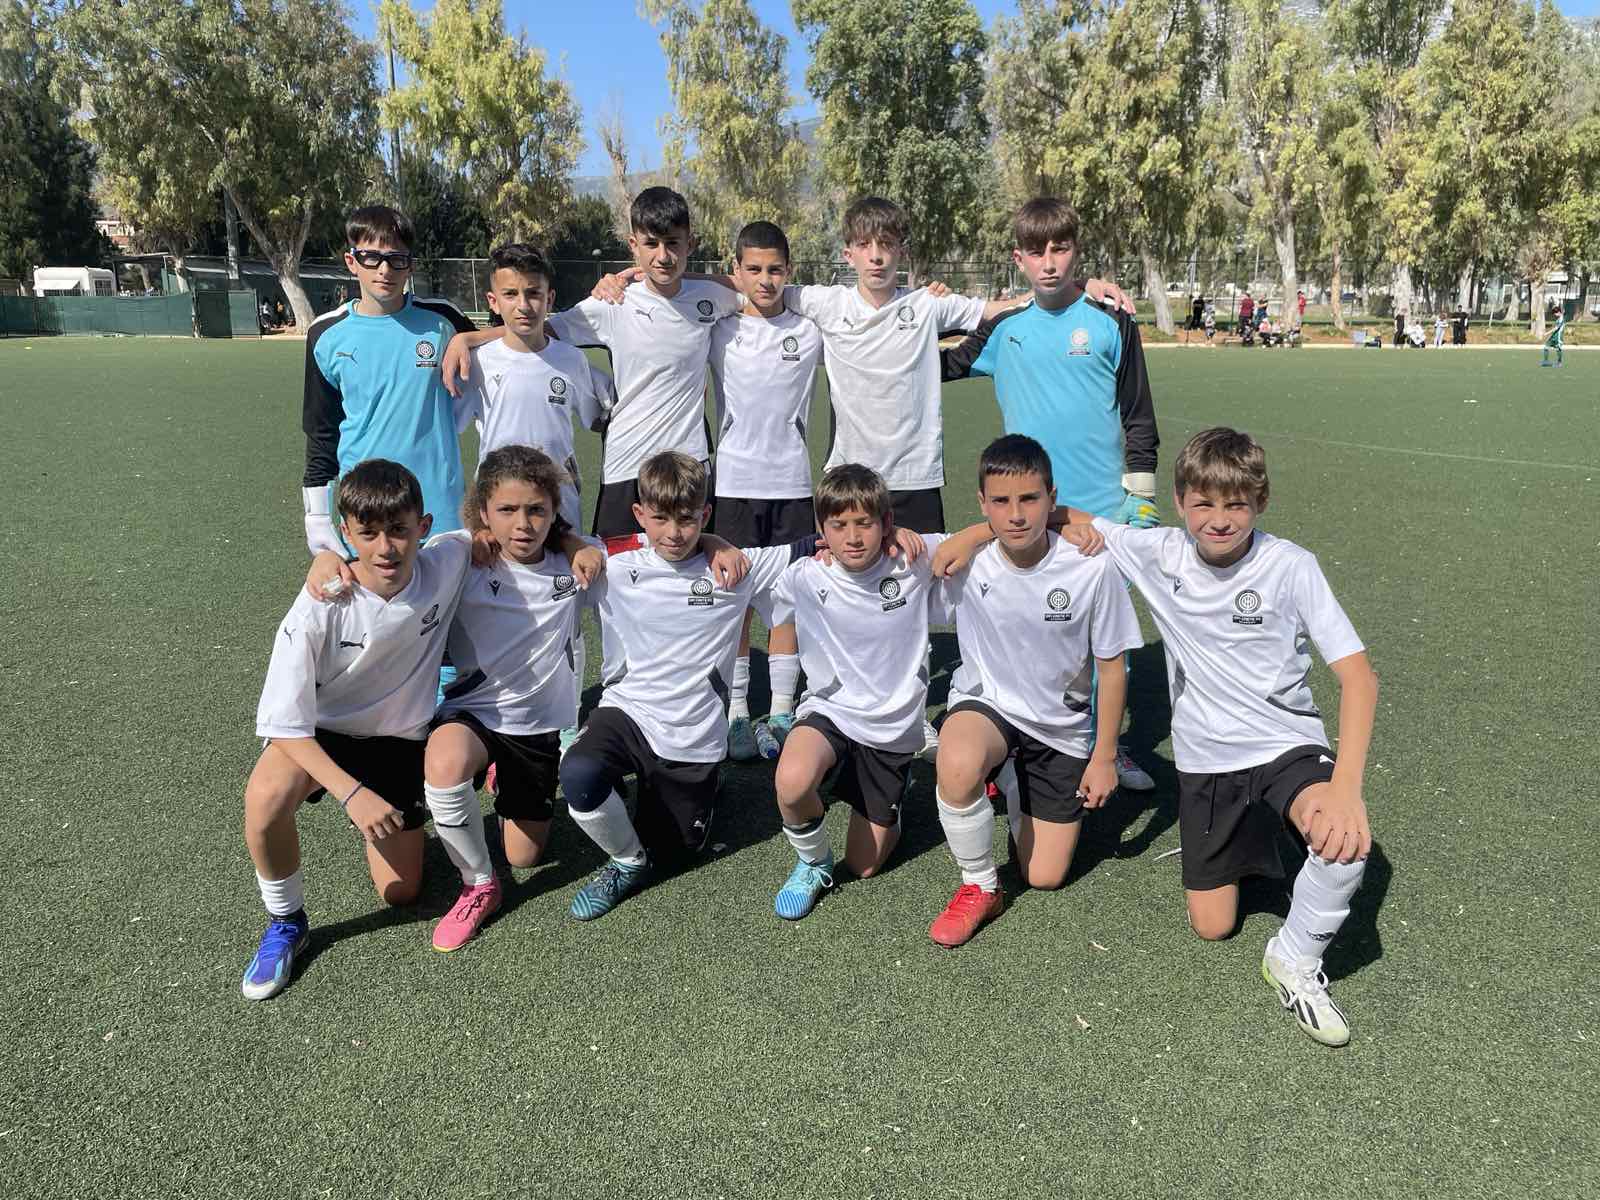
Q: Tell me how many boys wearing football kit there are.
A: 12